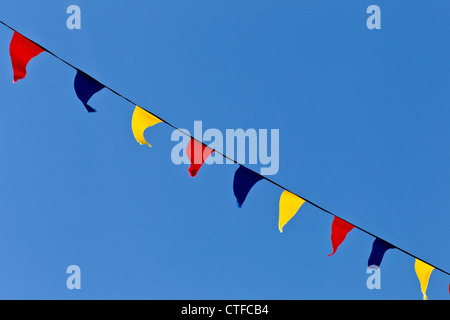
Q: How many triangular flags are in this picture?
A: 9